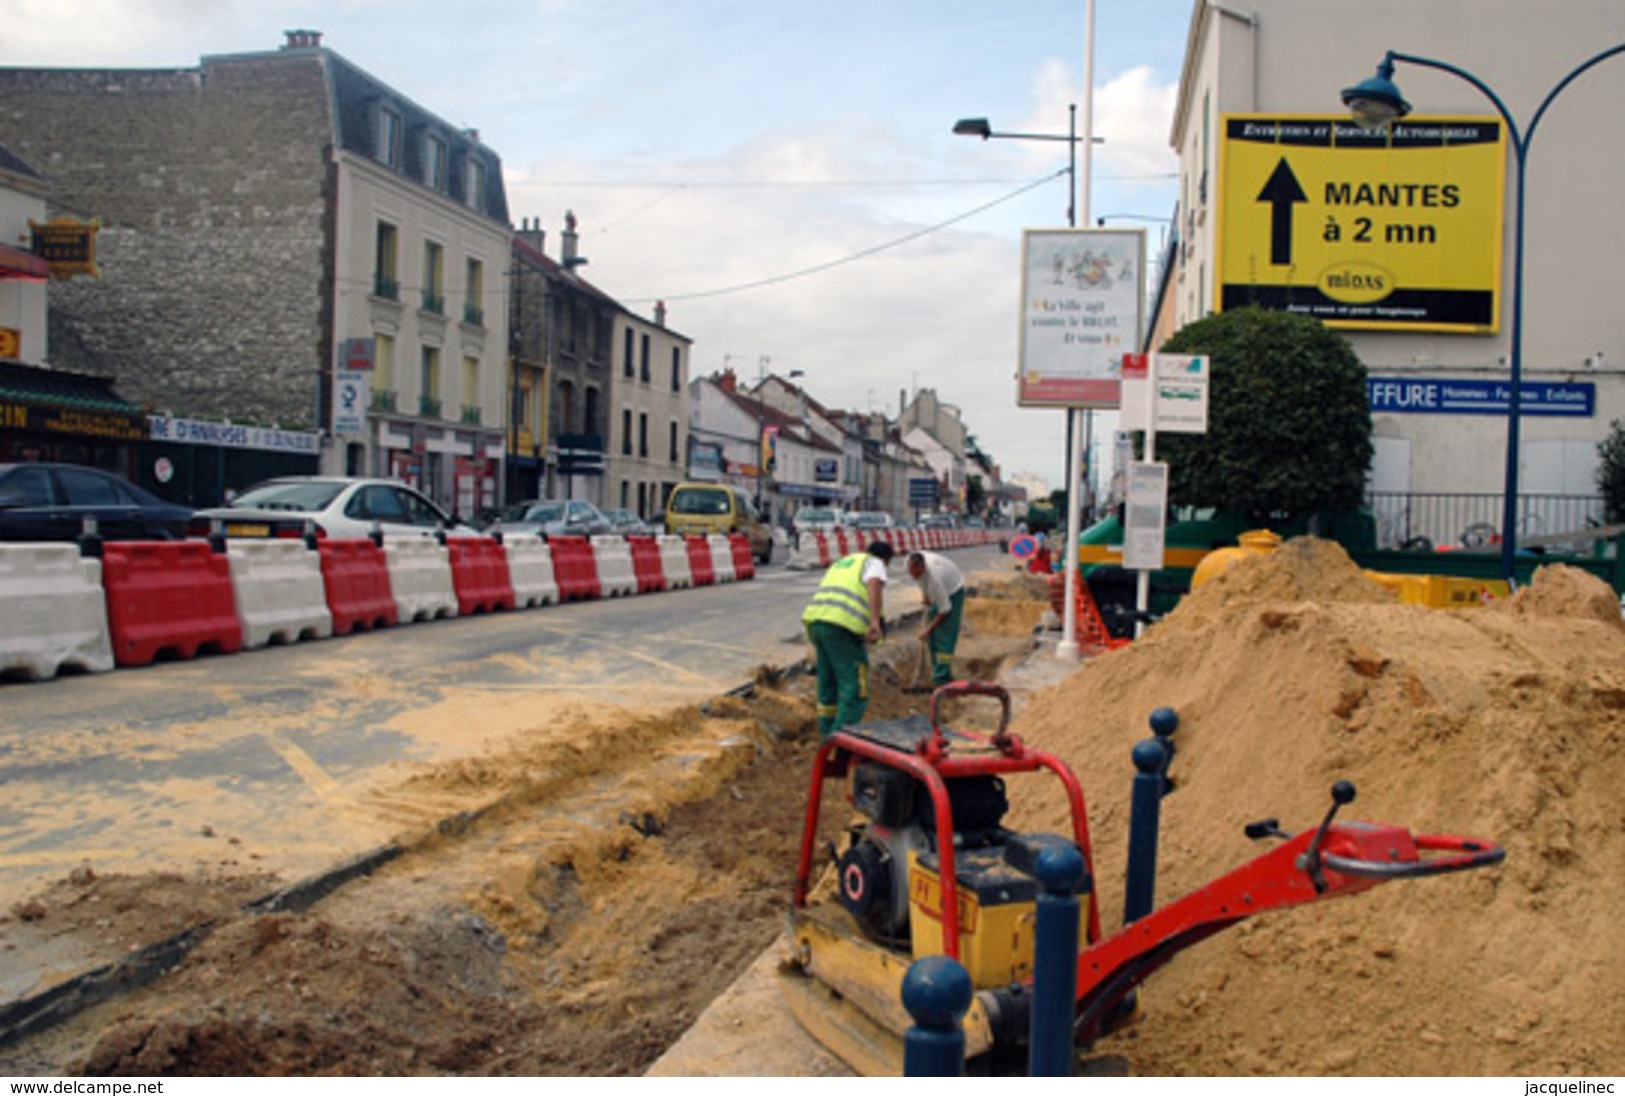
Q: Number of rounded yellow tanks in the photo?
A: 1